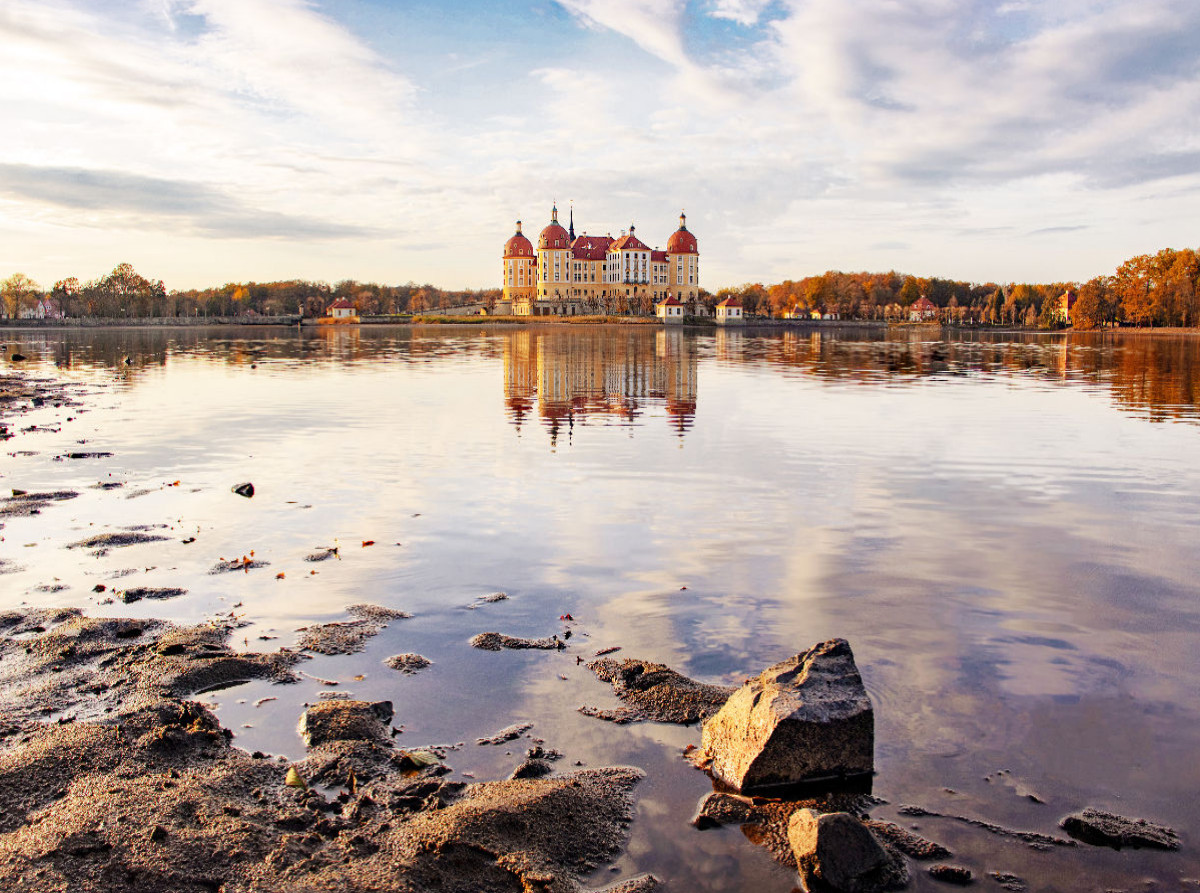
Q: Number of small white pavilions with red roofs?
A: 3